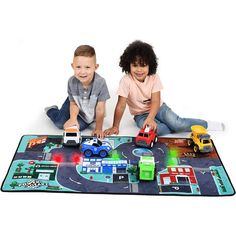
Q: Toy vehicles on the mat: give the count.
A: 5